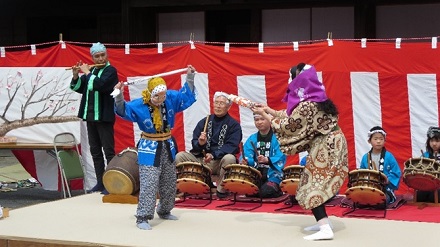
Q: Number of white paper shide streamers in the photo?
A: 13